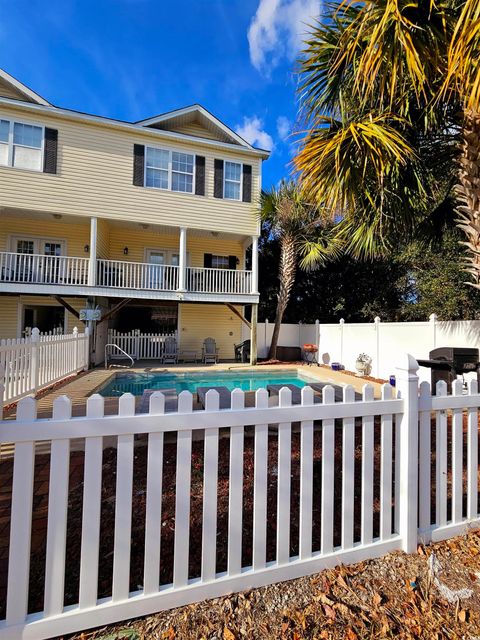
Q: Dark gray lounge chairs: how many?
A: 4